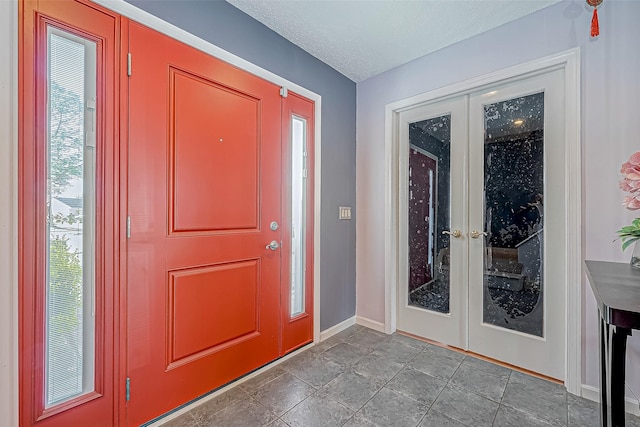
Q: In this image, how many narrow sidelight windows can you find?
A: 2